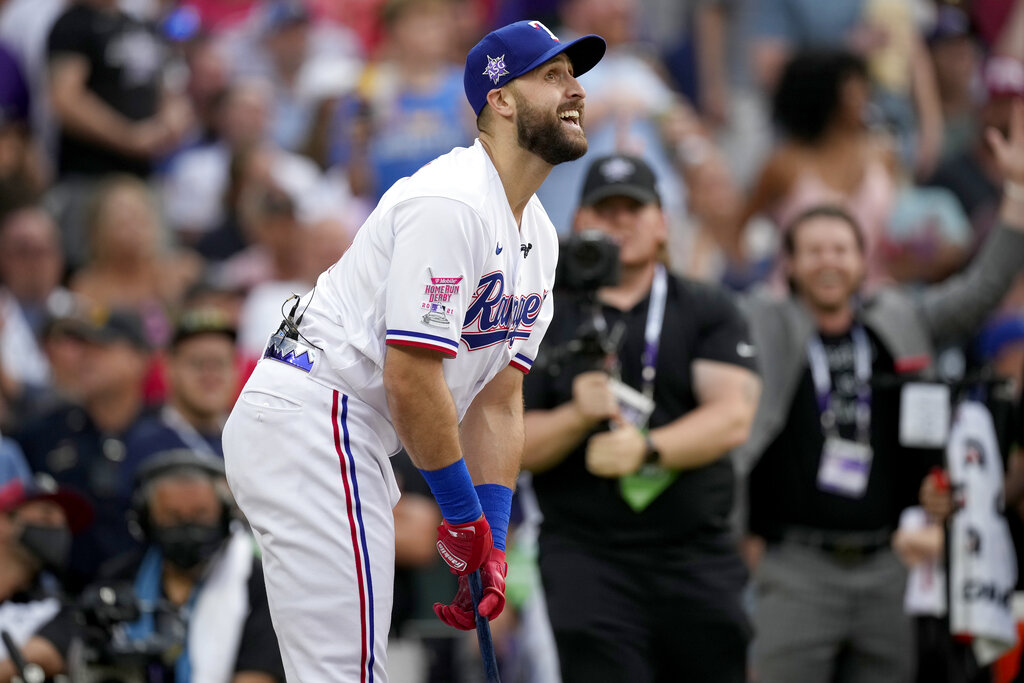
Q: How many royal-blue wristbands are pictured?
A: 2